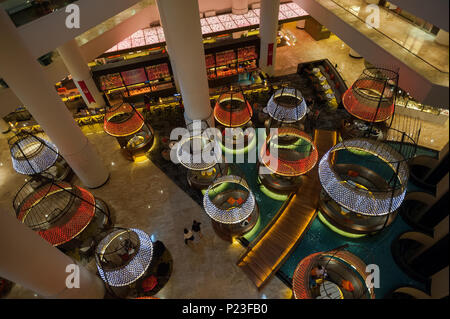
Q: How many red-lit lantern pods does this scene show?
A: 6